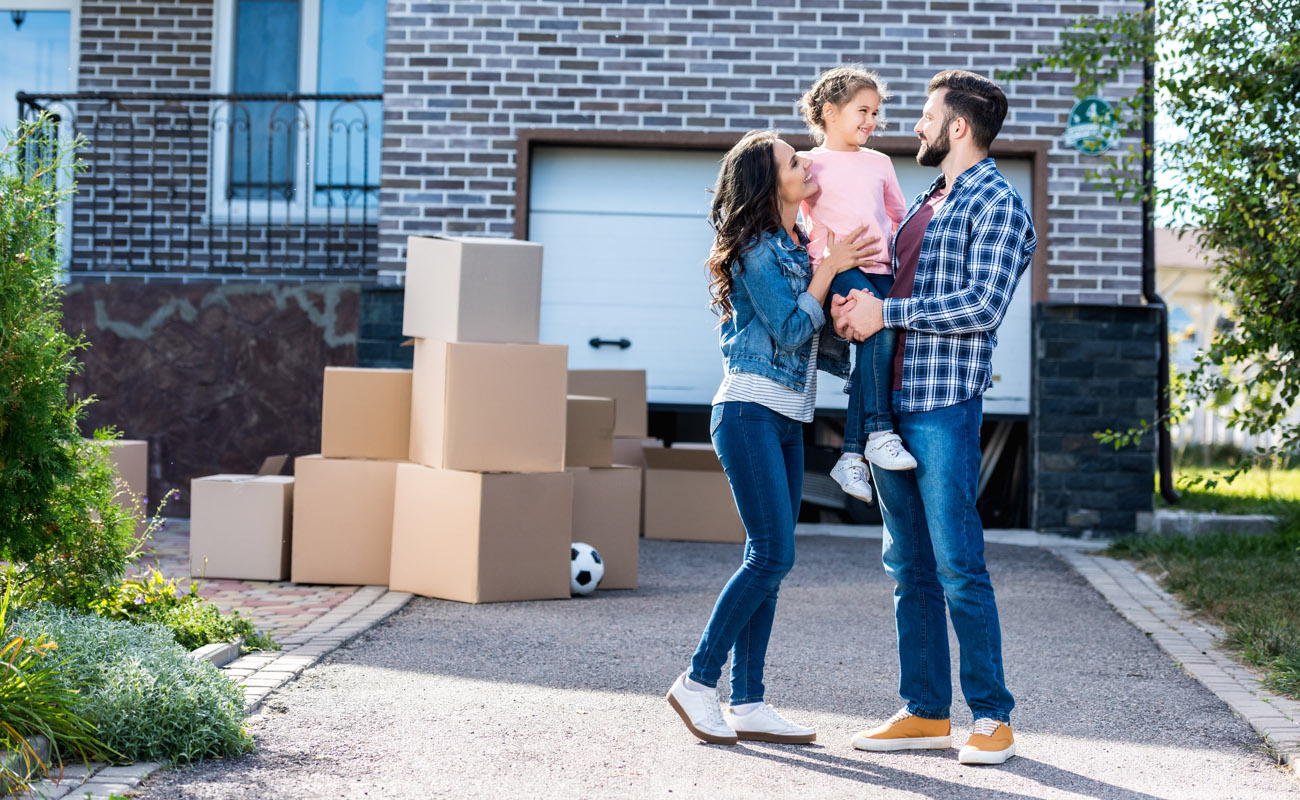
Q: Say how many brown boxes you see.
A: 12